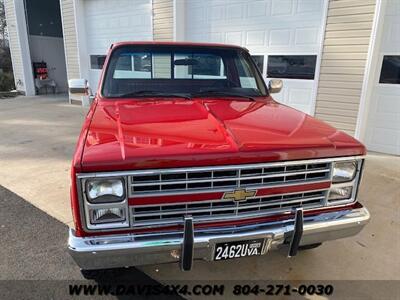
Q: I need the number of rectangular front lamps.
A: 4